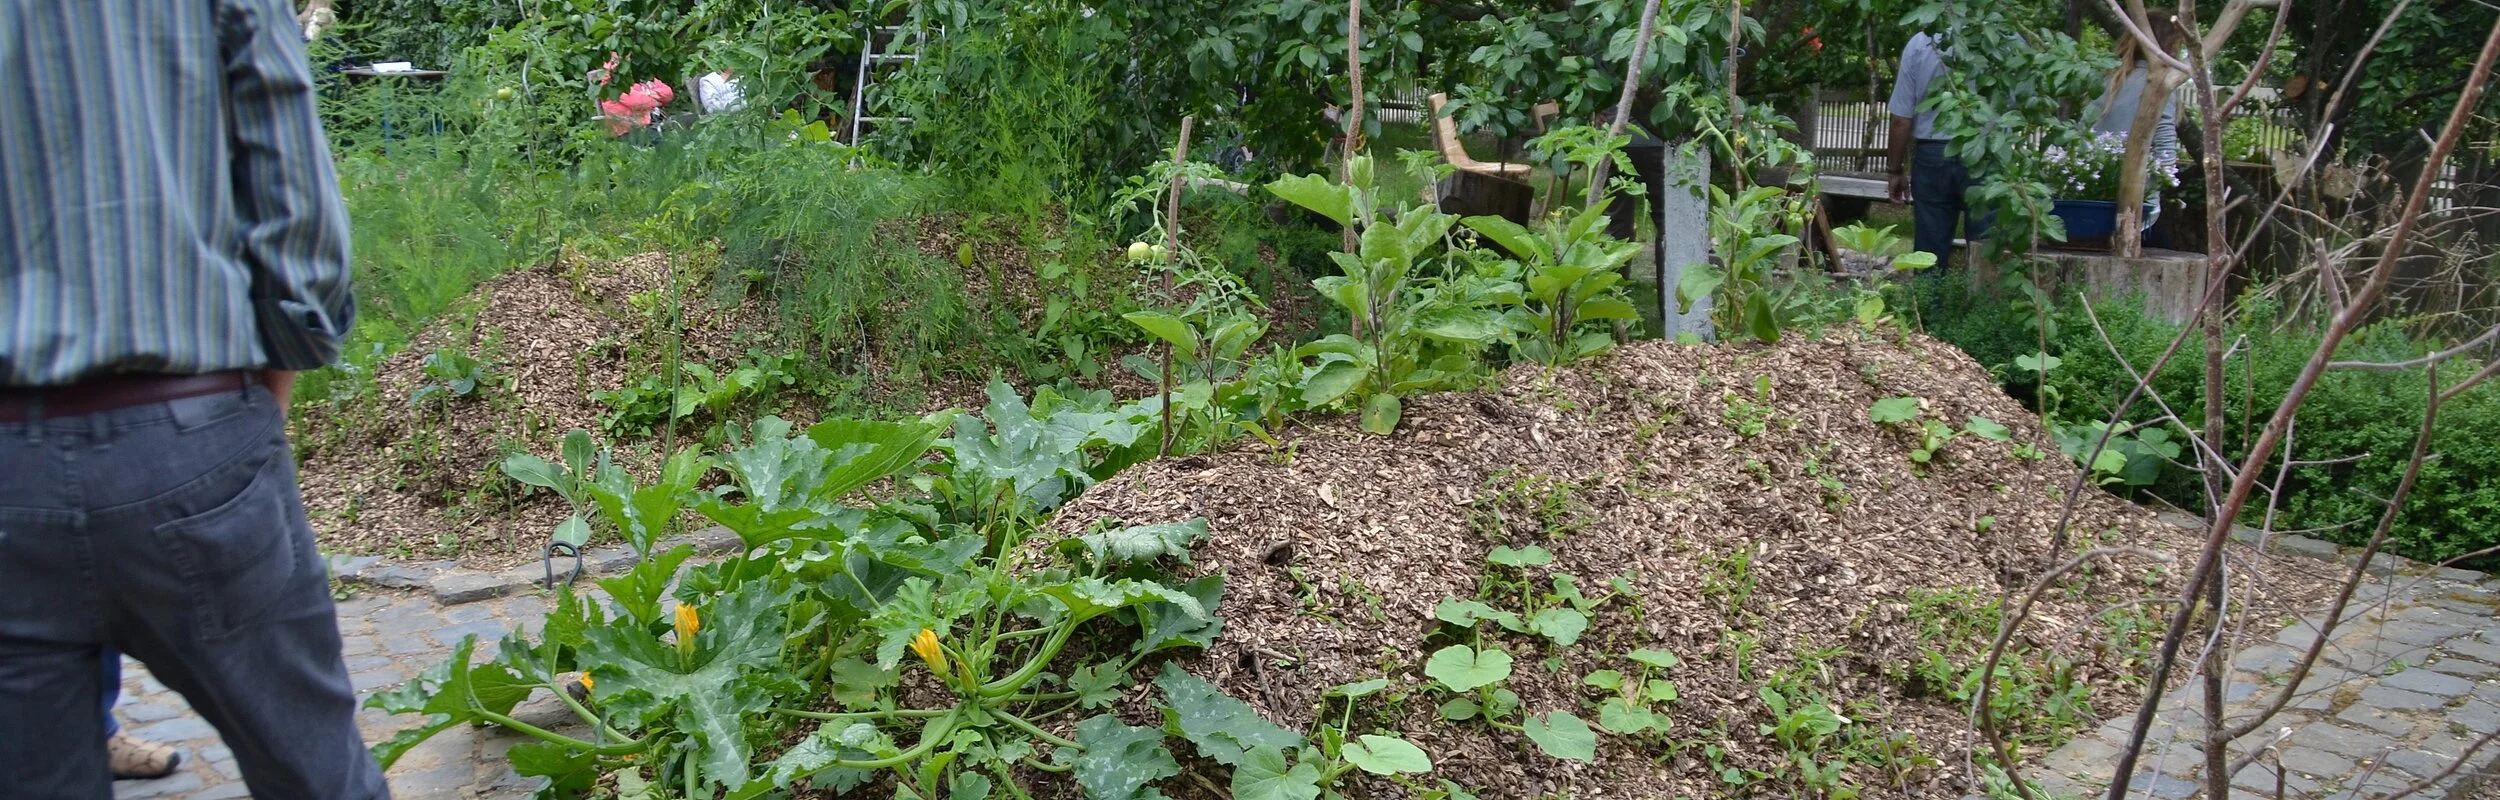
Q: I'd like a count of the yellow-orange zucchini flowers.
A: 3